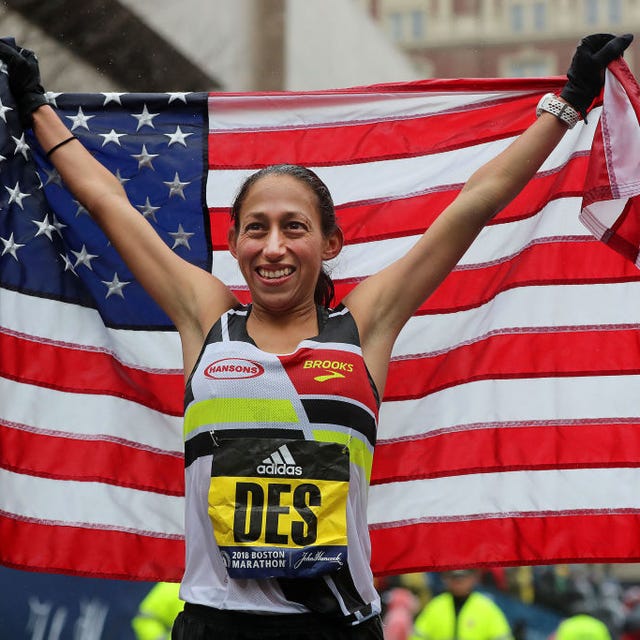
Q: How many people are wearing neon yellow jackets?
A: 3